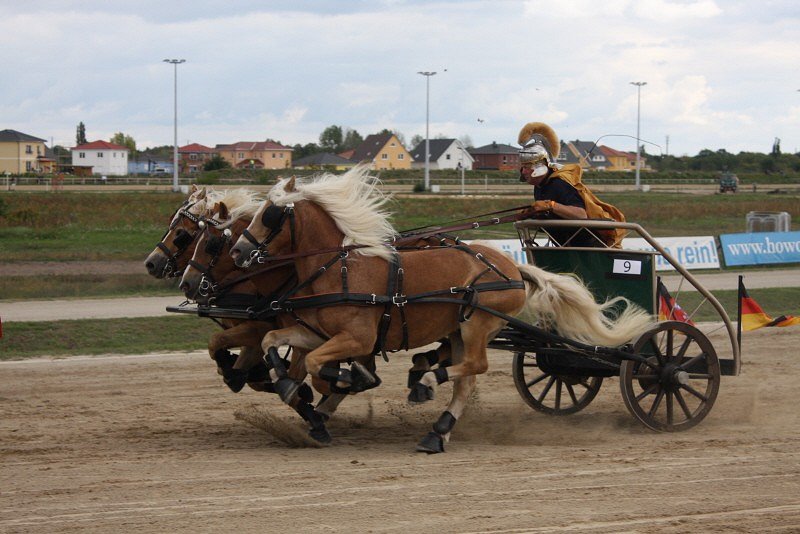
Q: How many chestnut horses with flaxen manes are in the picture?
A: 3